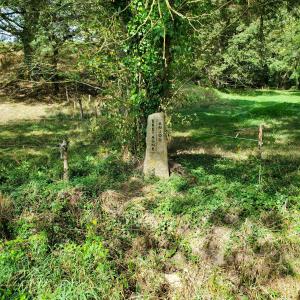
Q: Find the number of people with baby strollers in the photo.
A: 0